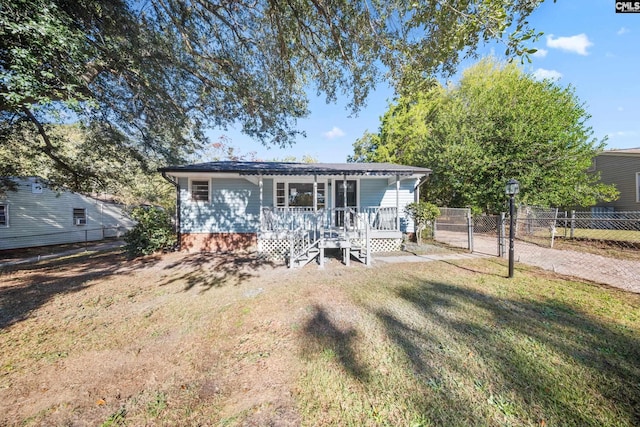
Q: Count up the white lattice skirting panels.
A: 2